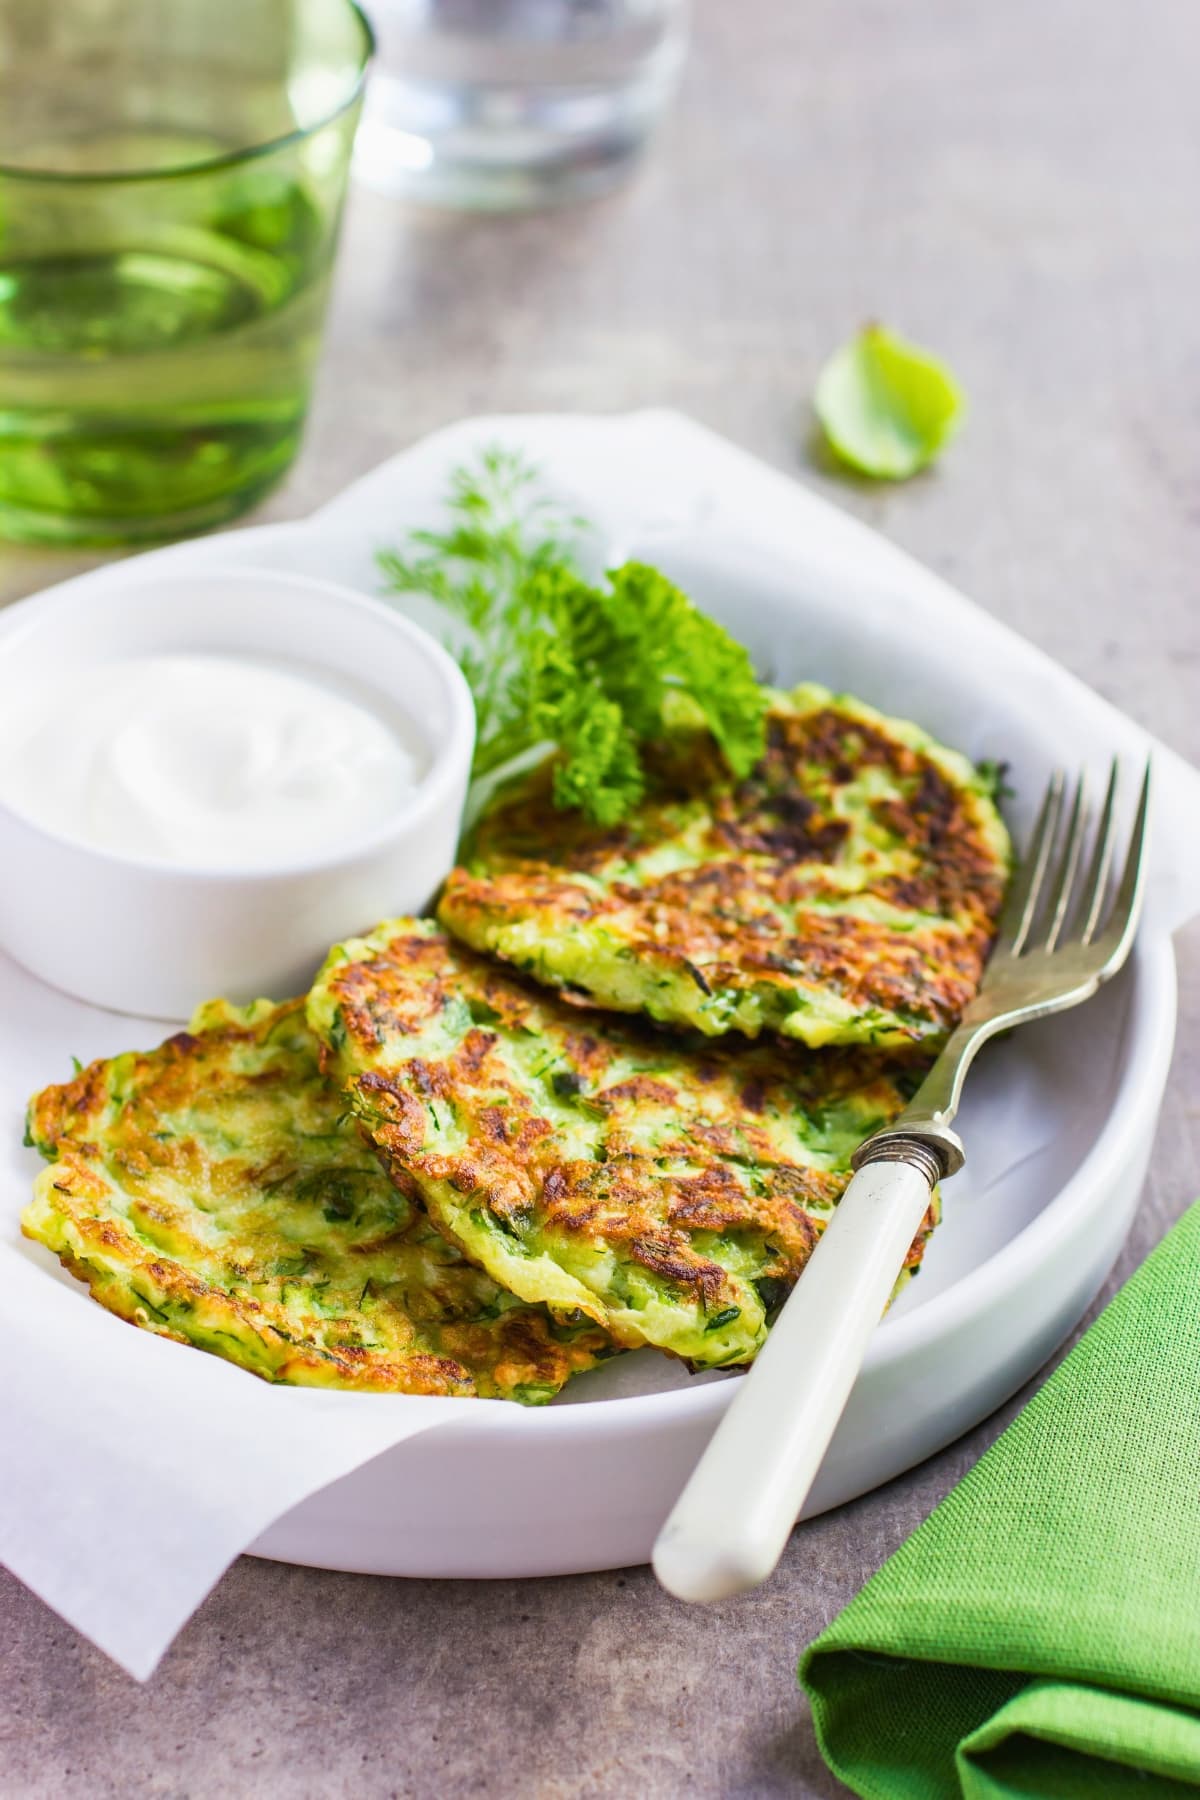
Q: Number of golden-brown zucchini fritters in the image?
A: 3